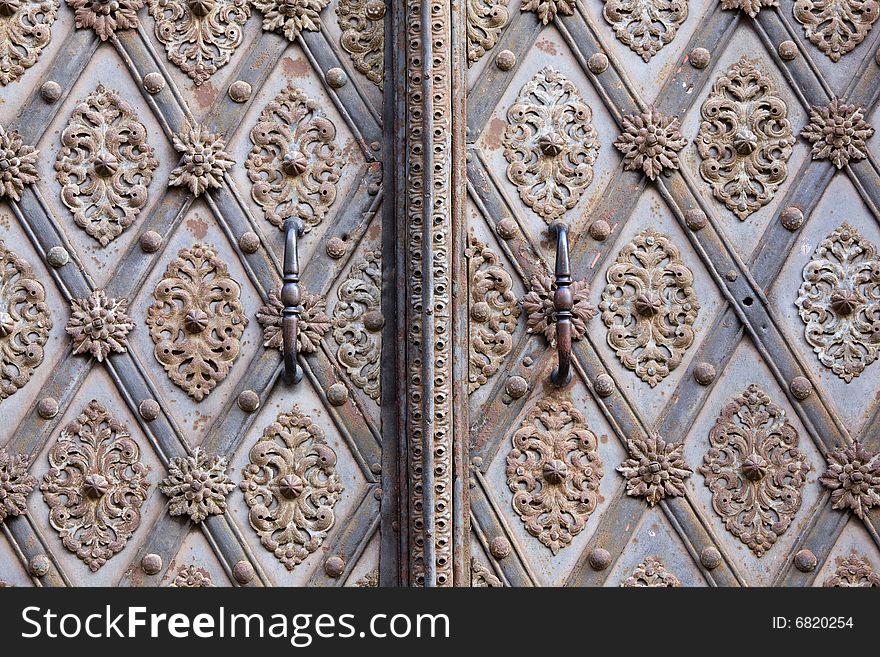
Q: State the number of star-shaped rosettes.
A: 15